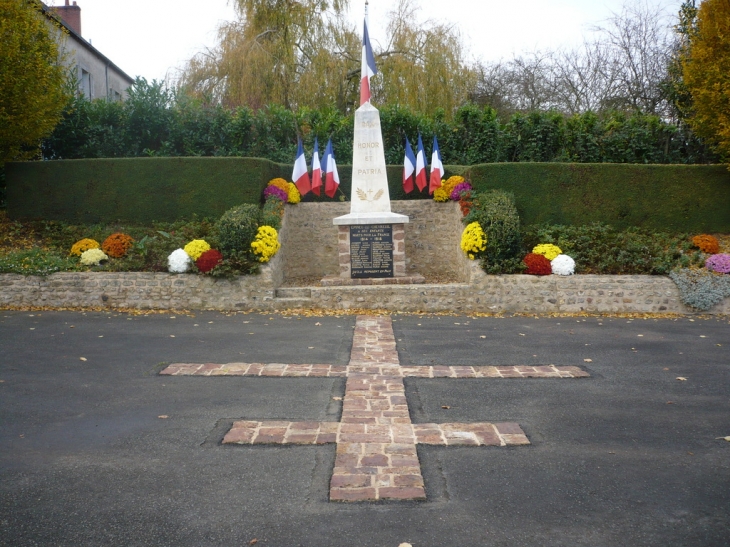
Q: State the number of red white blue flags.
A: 7